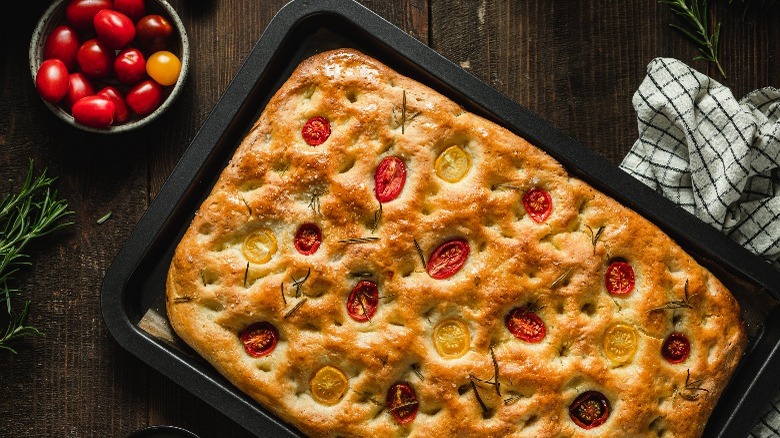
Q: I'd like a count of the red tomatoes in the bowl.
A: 12